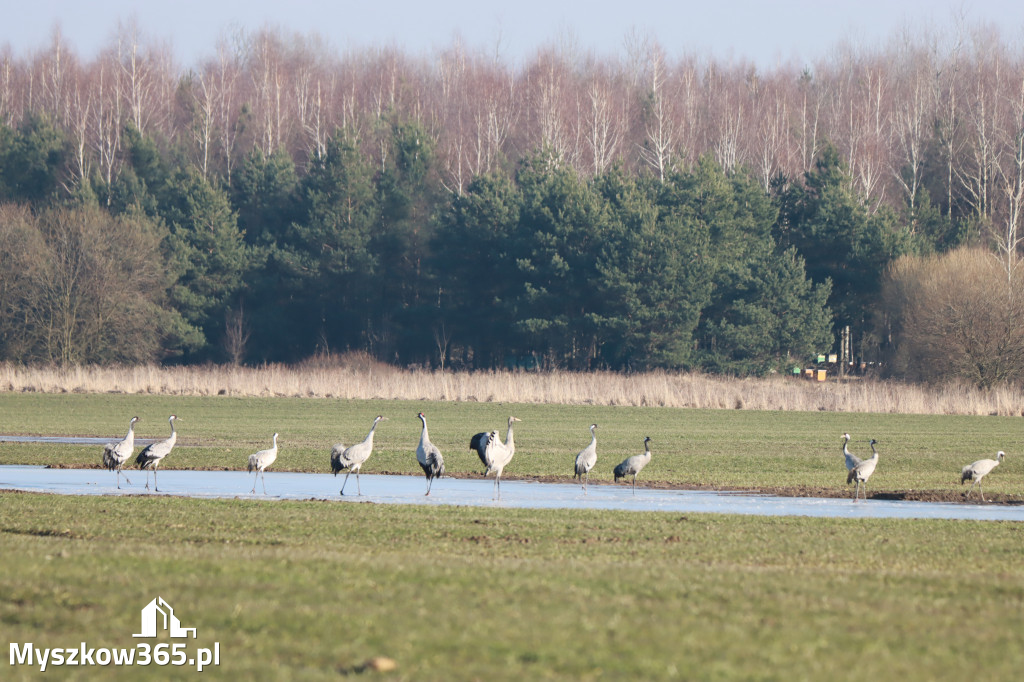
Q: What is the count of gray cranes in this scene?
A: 11